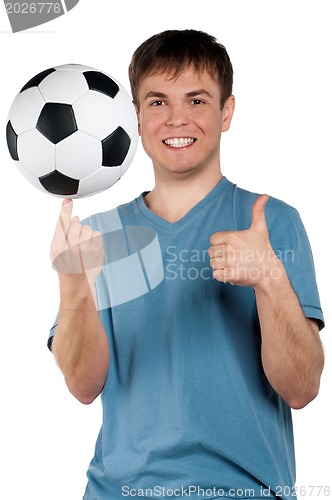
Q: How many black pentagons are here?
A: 6